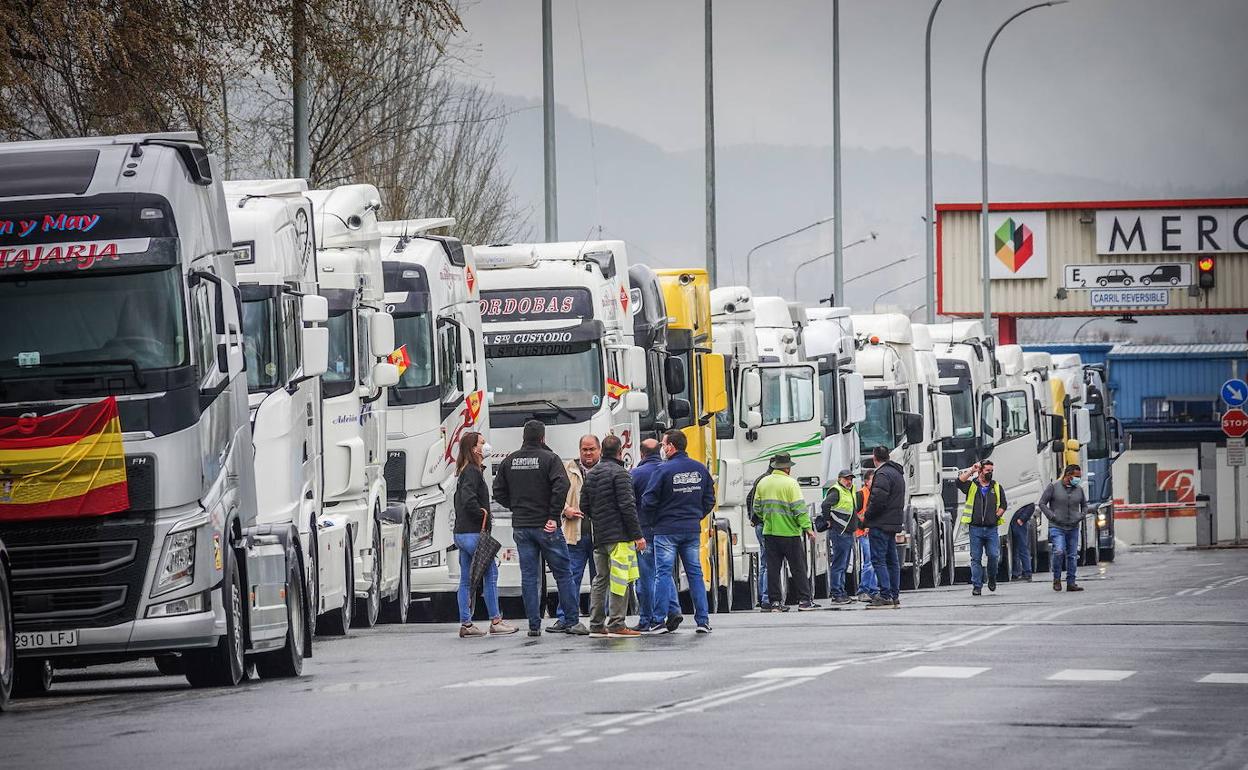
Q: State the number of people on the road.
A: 14